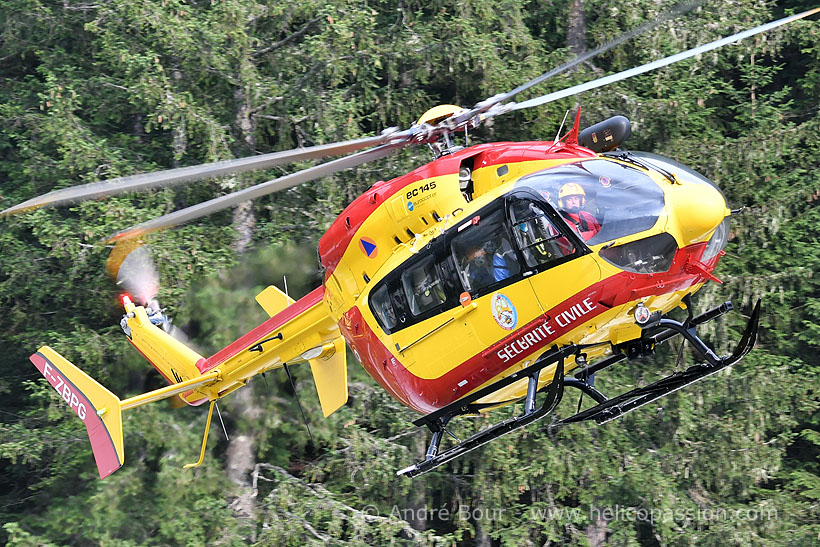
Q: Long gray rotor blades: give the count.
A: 4